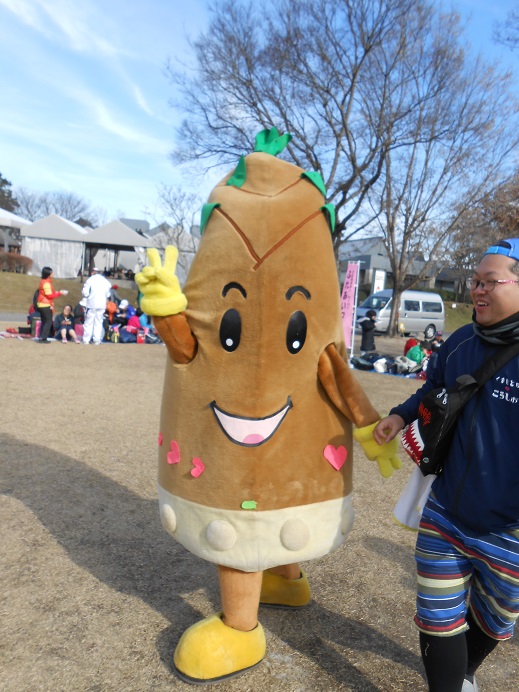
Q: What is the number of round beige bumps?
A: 4